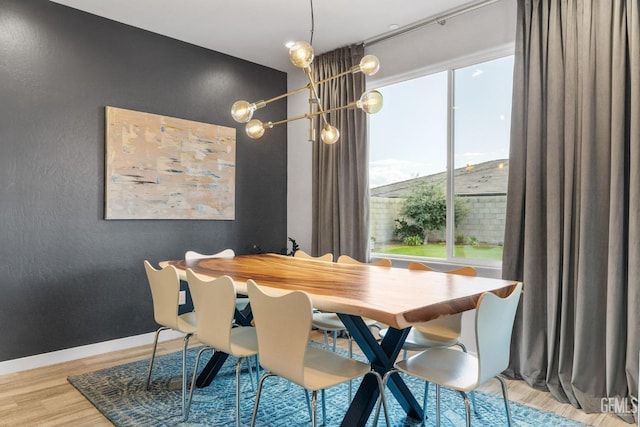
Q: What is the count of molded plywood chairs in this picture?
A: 8